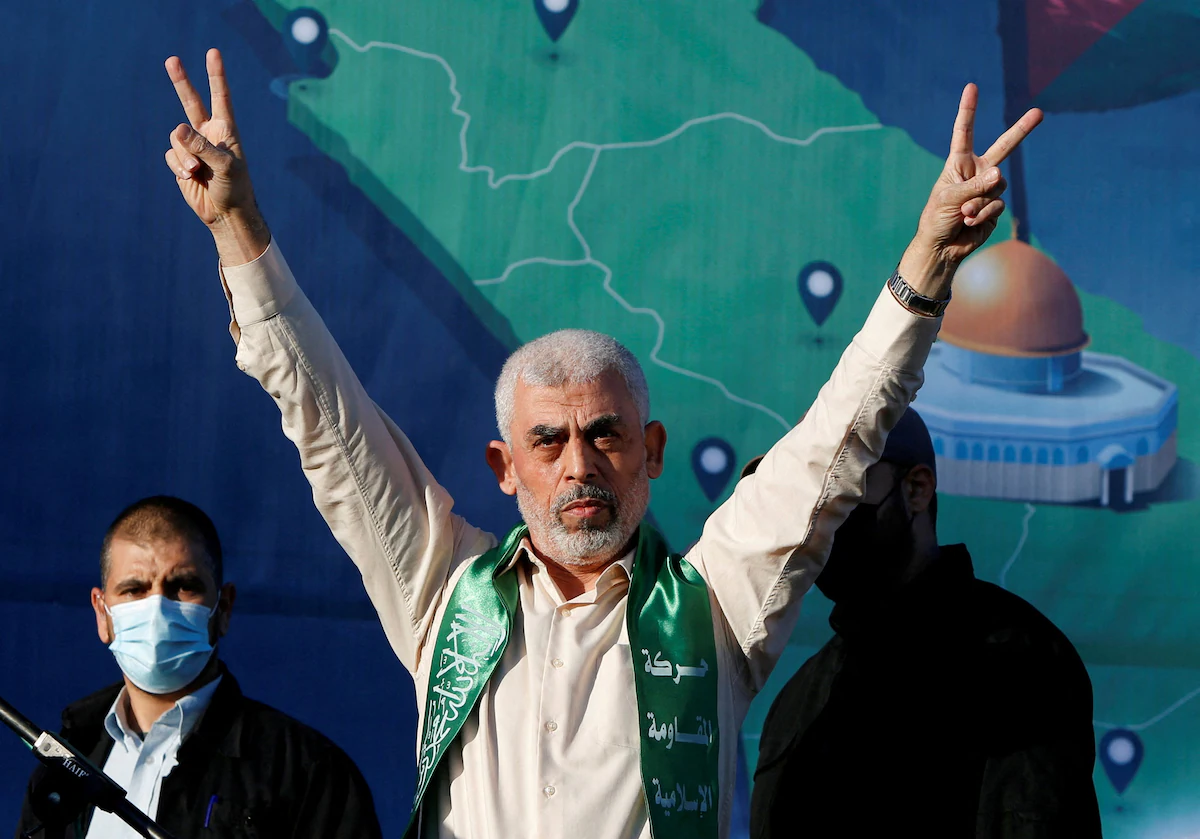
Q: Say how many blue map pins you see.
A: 5